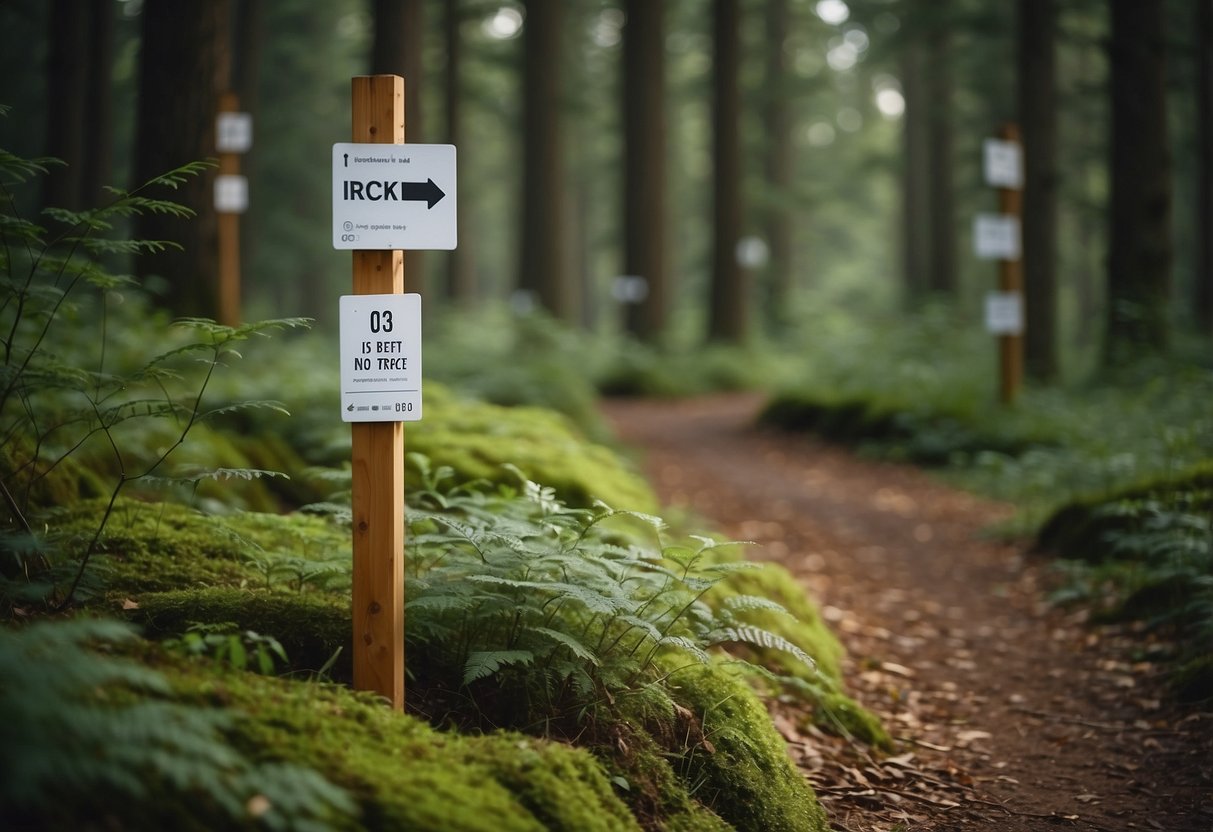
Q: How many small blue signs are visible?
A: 0